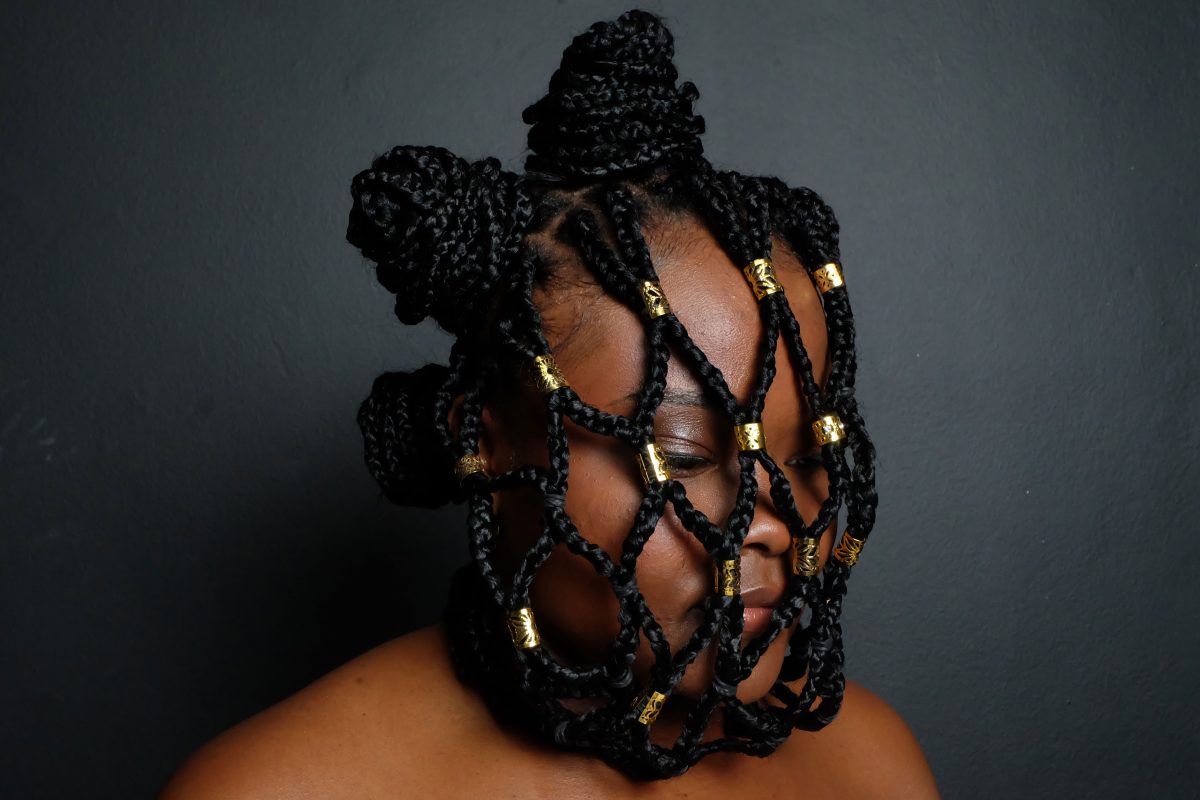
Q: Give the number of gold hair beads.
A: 13